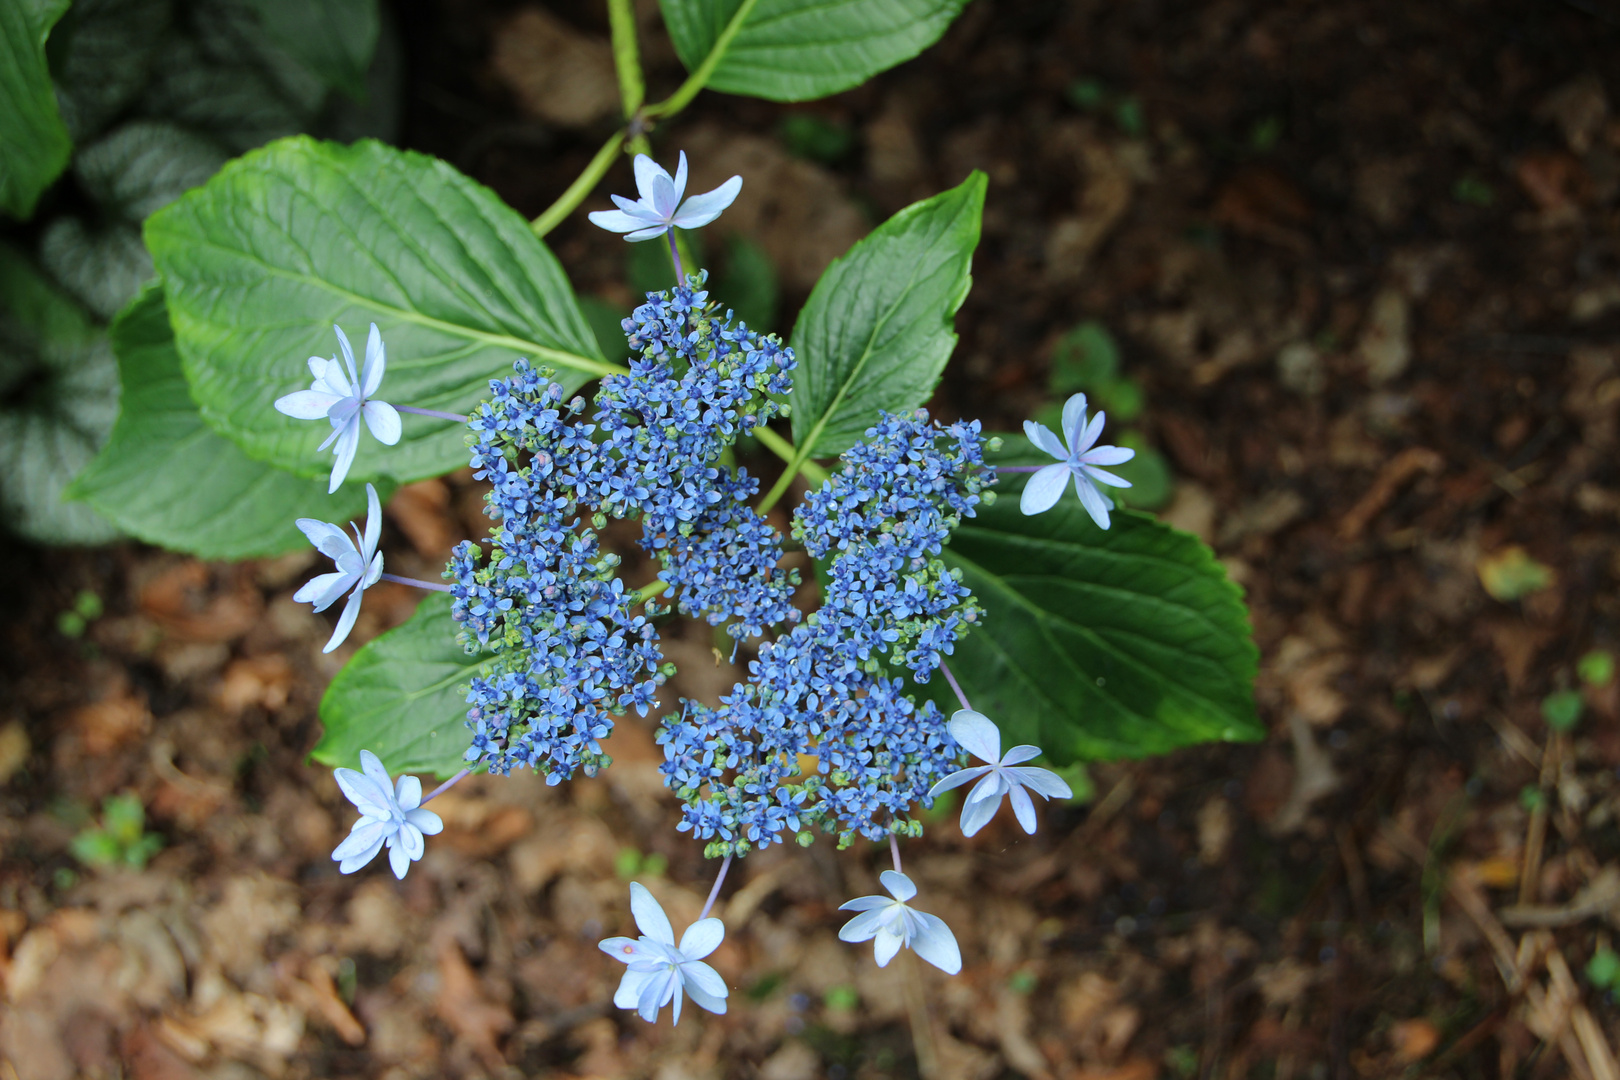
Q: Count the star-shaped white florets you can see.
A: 8